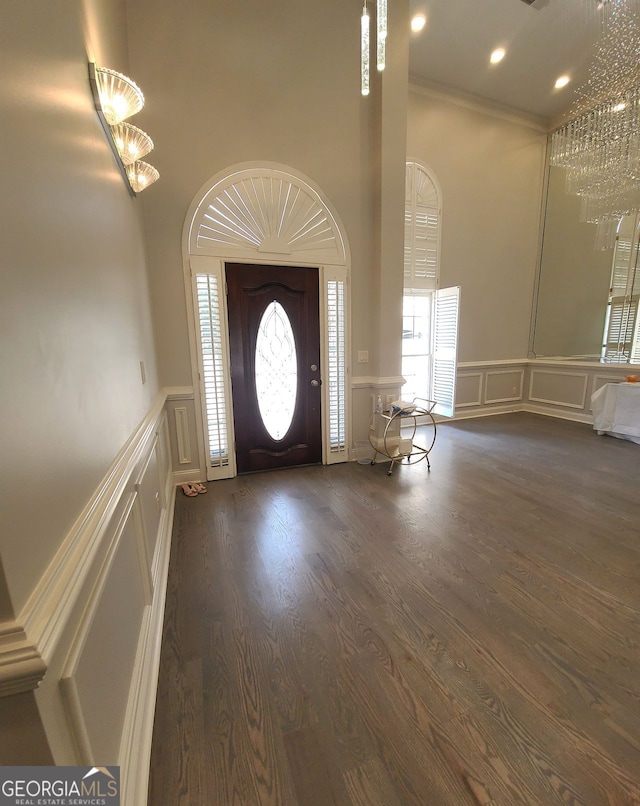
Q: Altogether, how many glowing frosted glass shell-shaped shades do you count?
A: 3